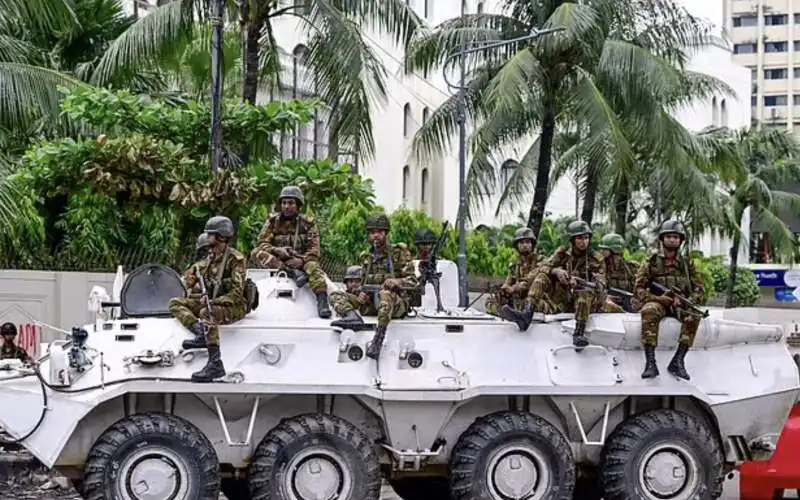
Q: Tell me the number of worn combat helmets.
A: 11